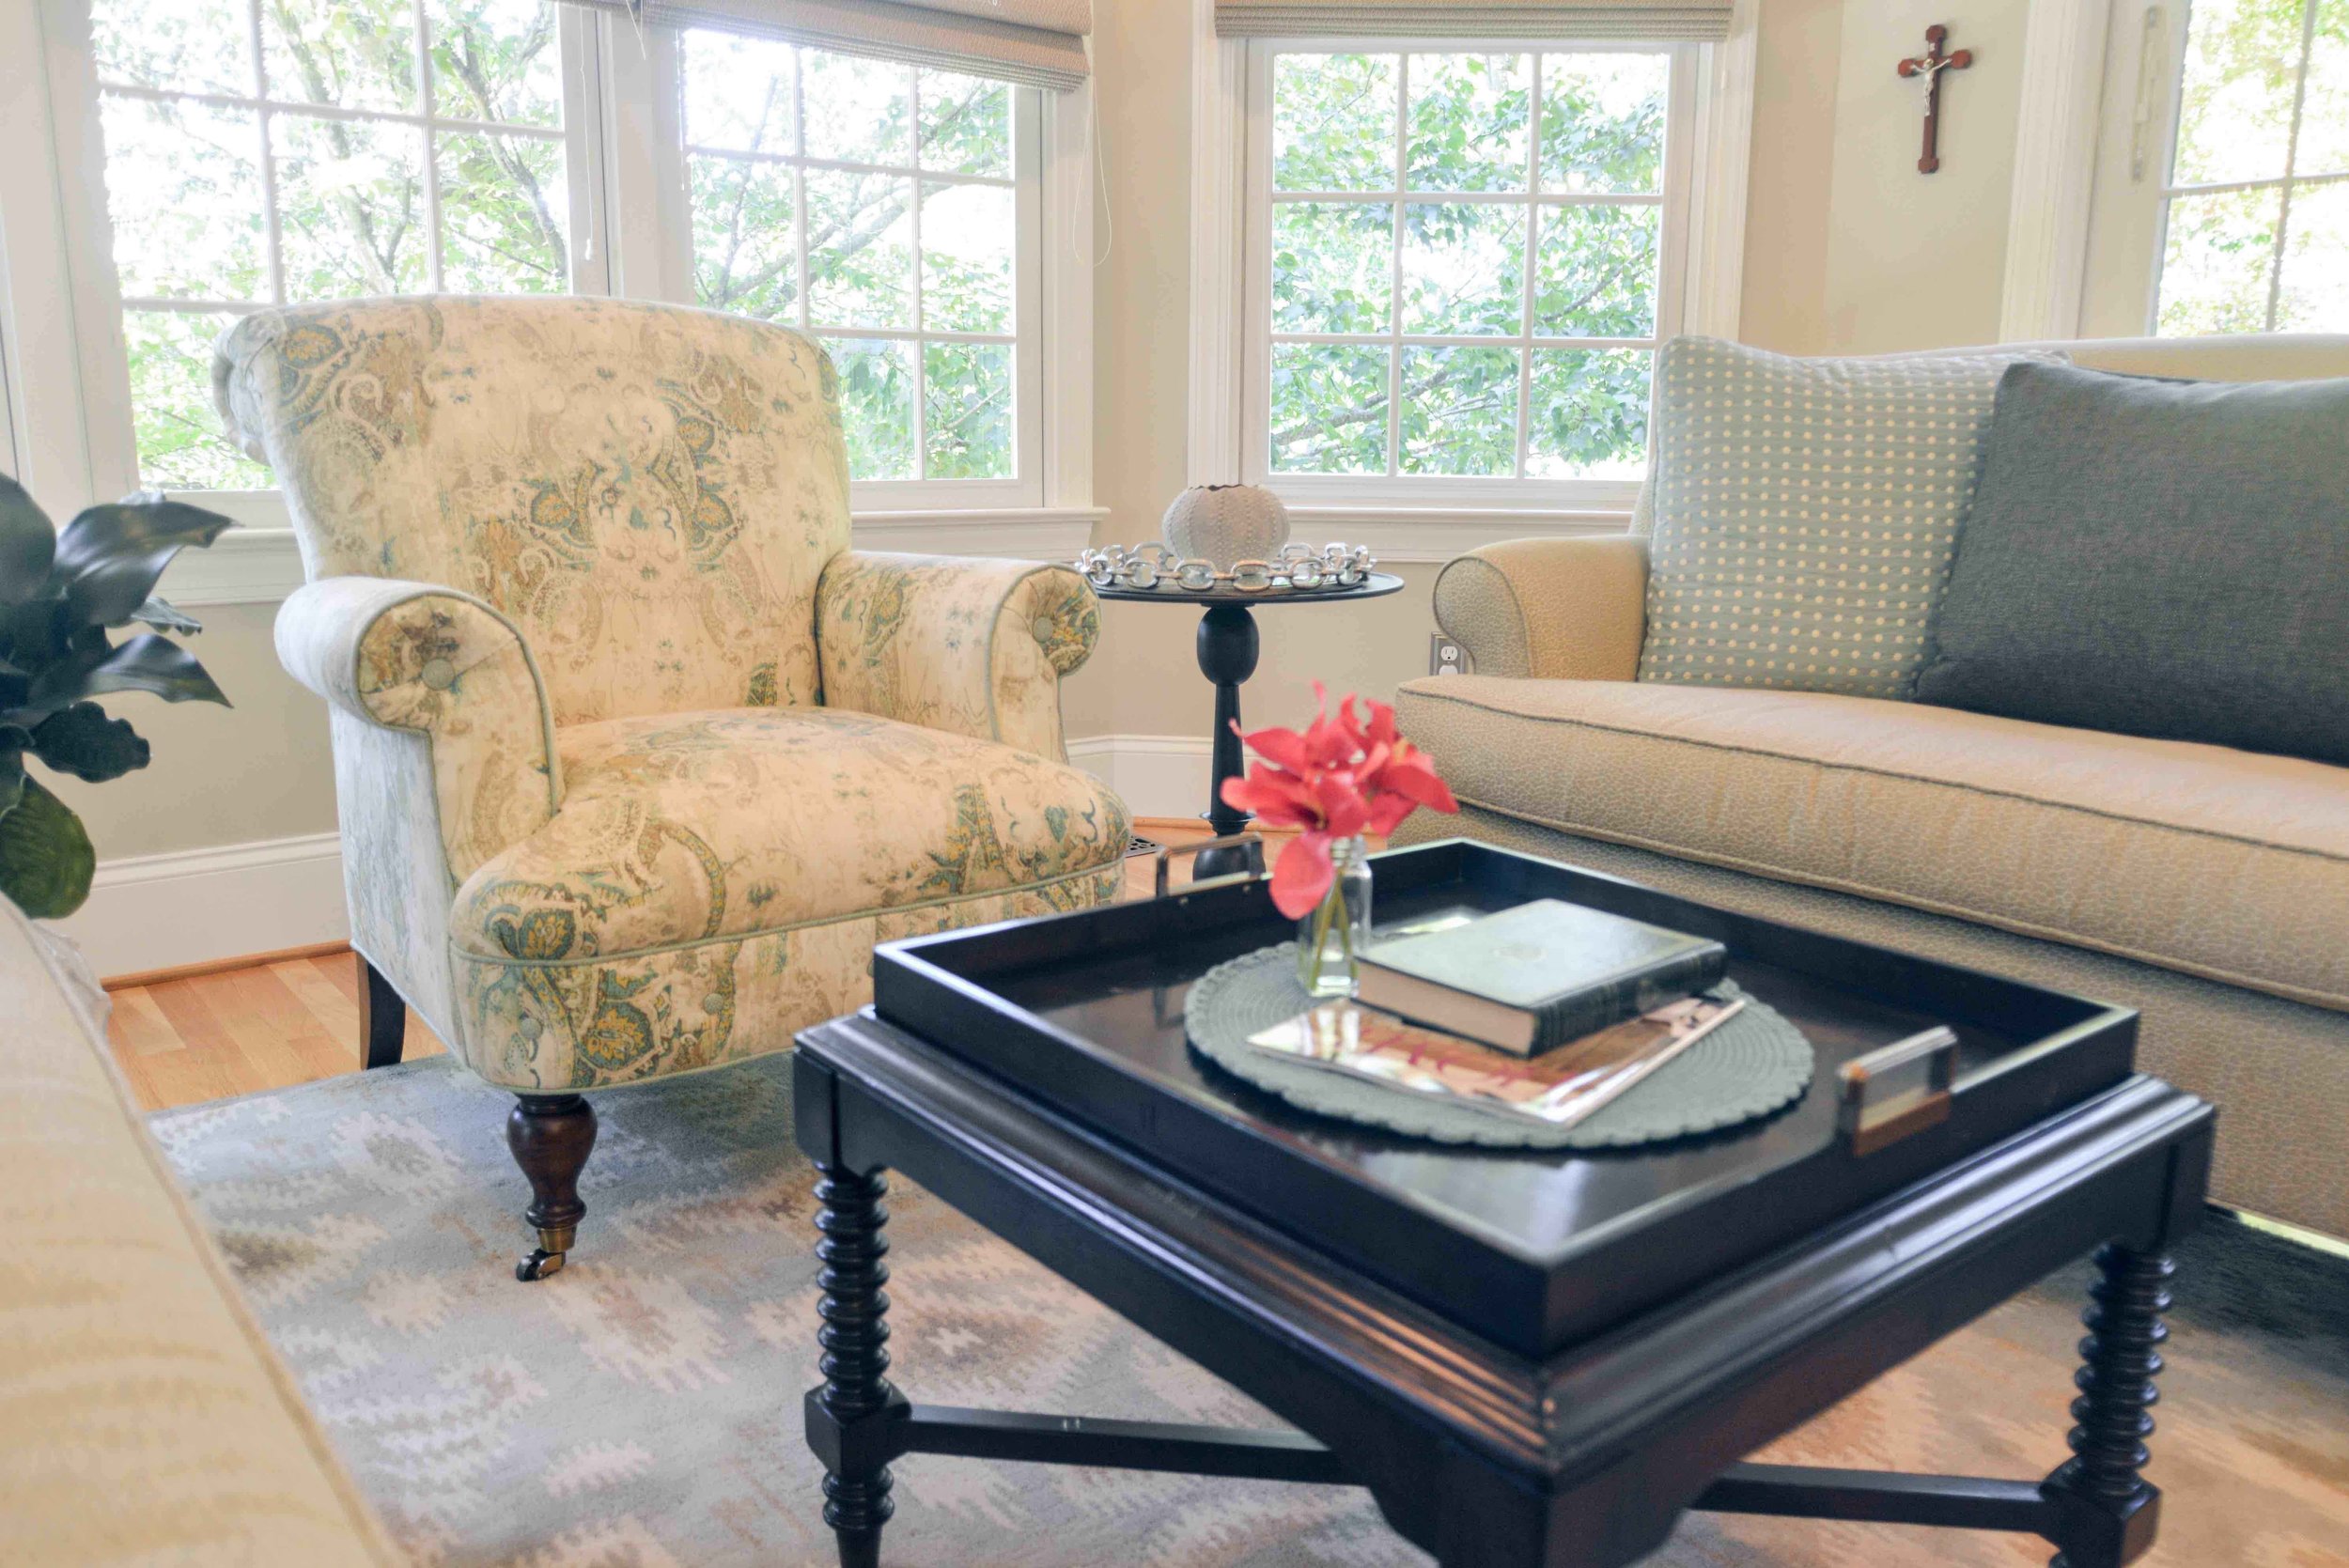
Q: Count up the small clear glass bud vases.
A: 1